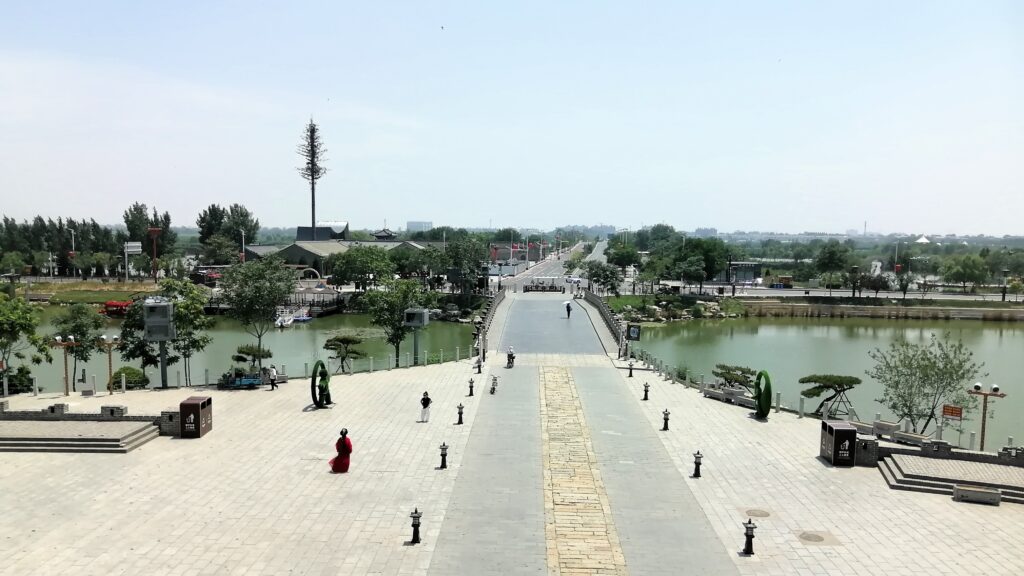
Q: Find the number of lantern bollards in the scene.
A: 10